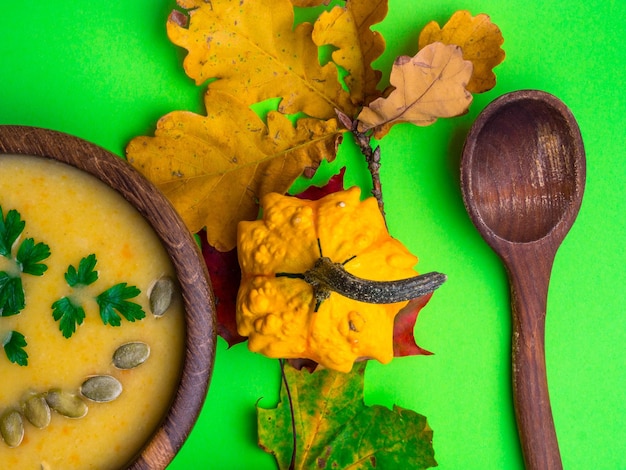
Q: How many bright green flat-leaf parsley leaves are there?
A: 7